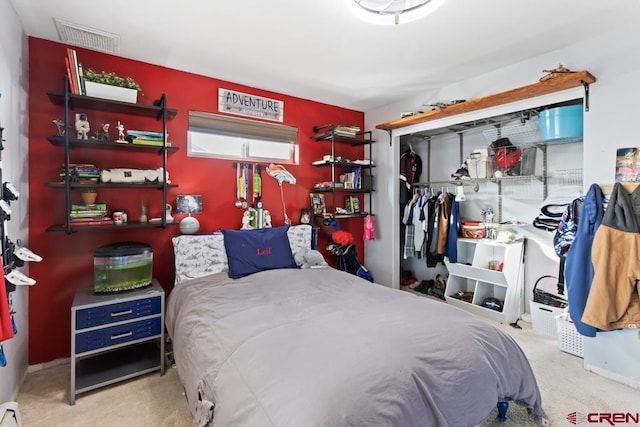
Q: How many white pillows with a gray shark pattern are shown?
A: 2